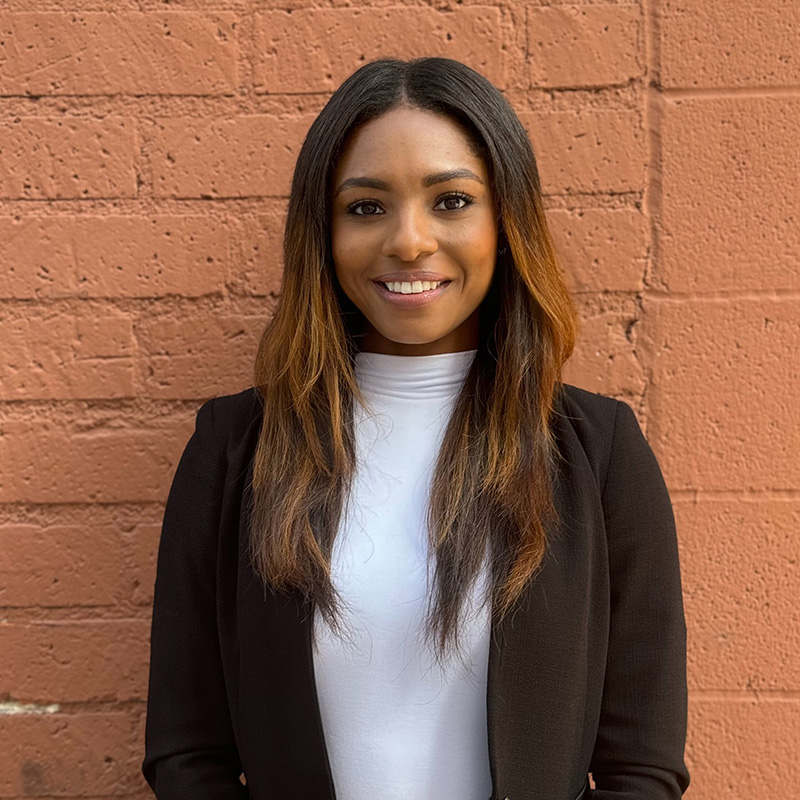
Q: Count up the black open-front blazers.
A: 1